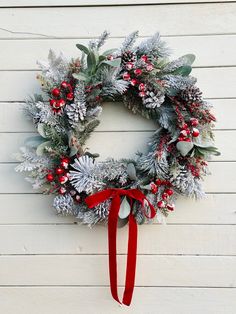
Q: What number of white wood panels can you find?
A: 11